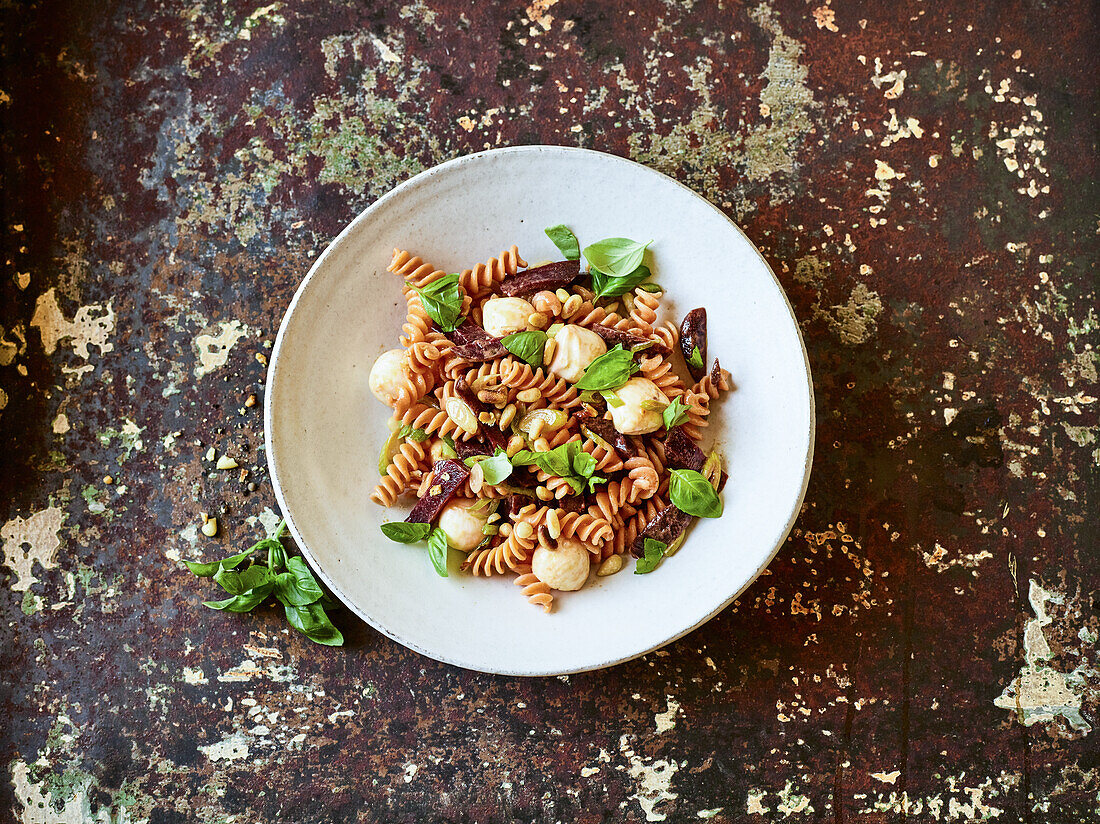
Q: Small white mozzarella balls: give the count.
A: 6